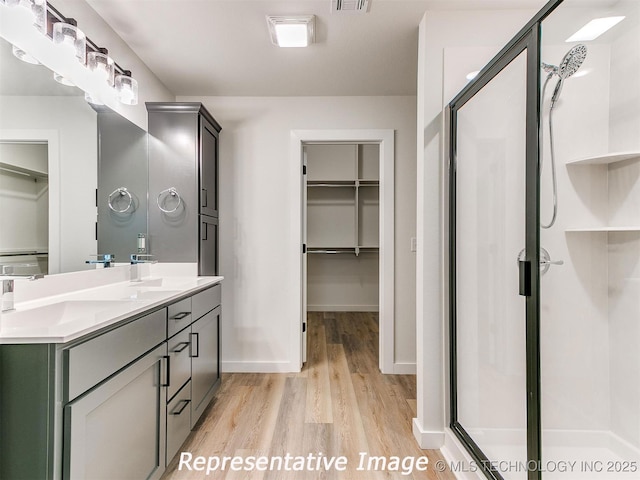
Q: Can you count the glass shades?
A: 4